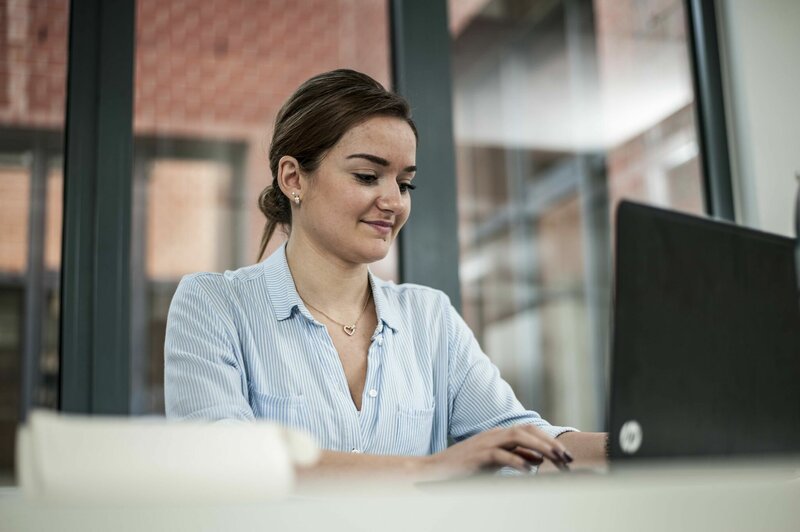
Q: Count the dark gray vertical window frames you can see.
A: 3